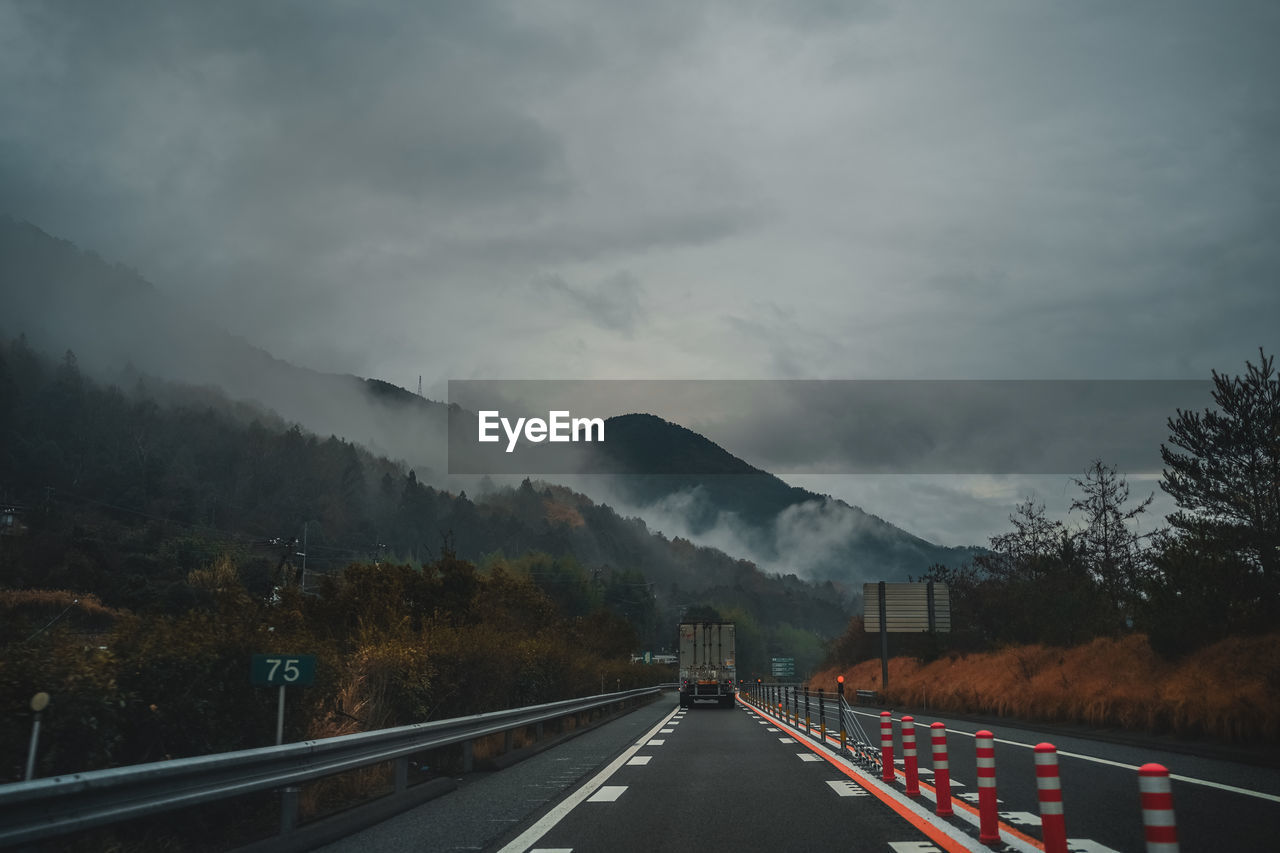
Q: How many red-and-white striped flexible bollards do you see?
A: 6